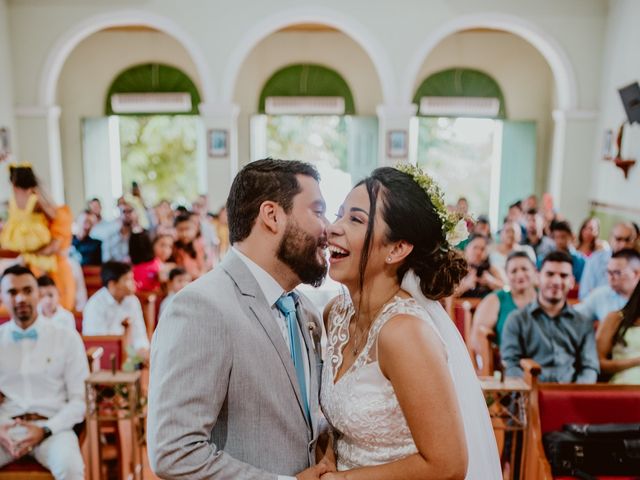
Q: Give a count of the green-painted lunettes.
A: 3